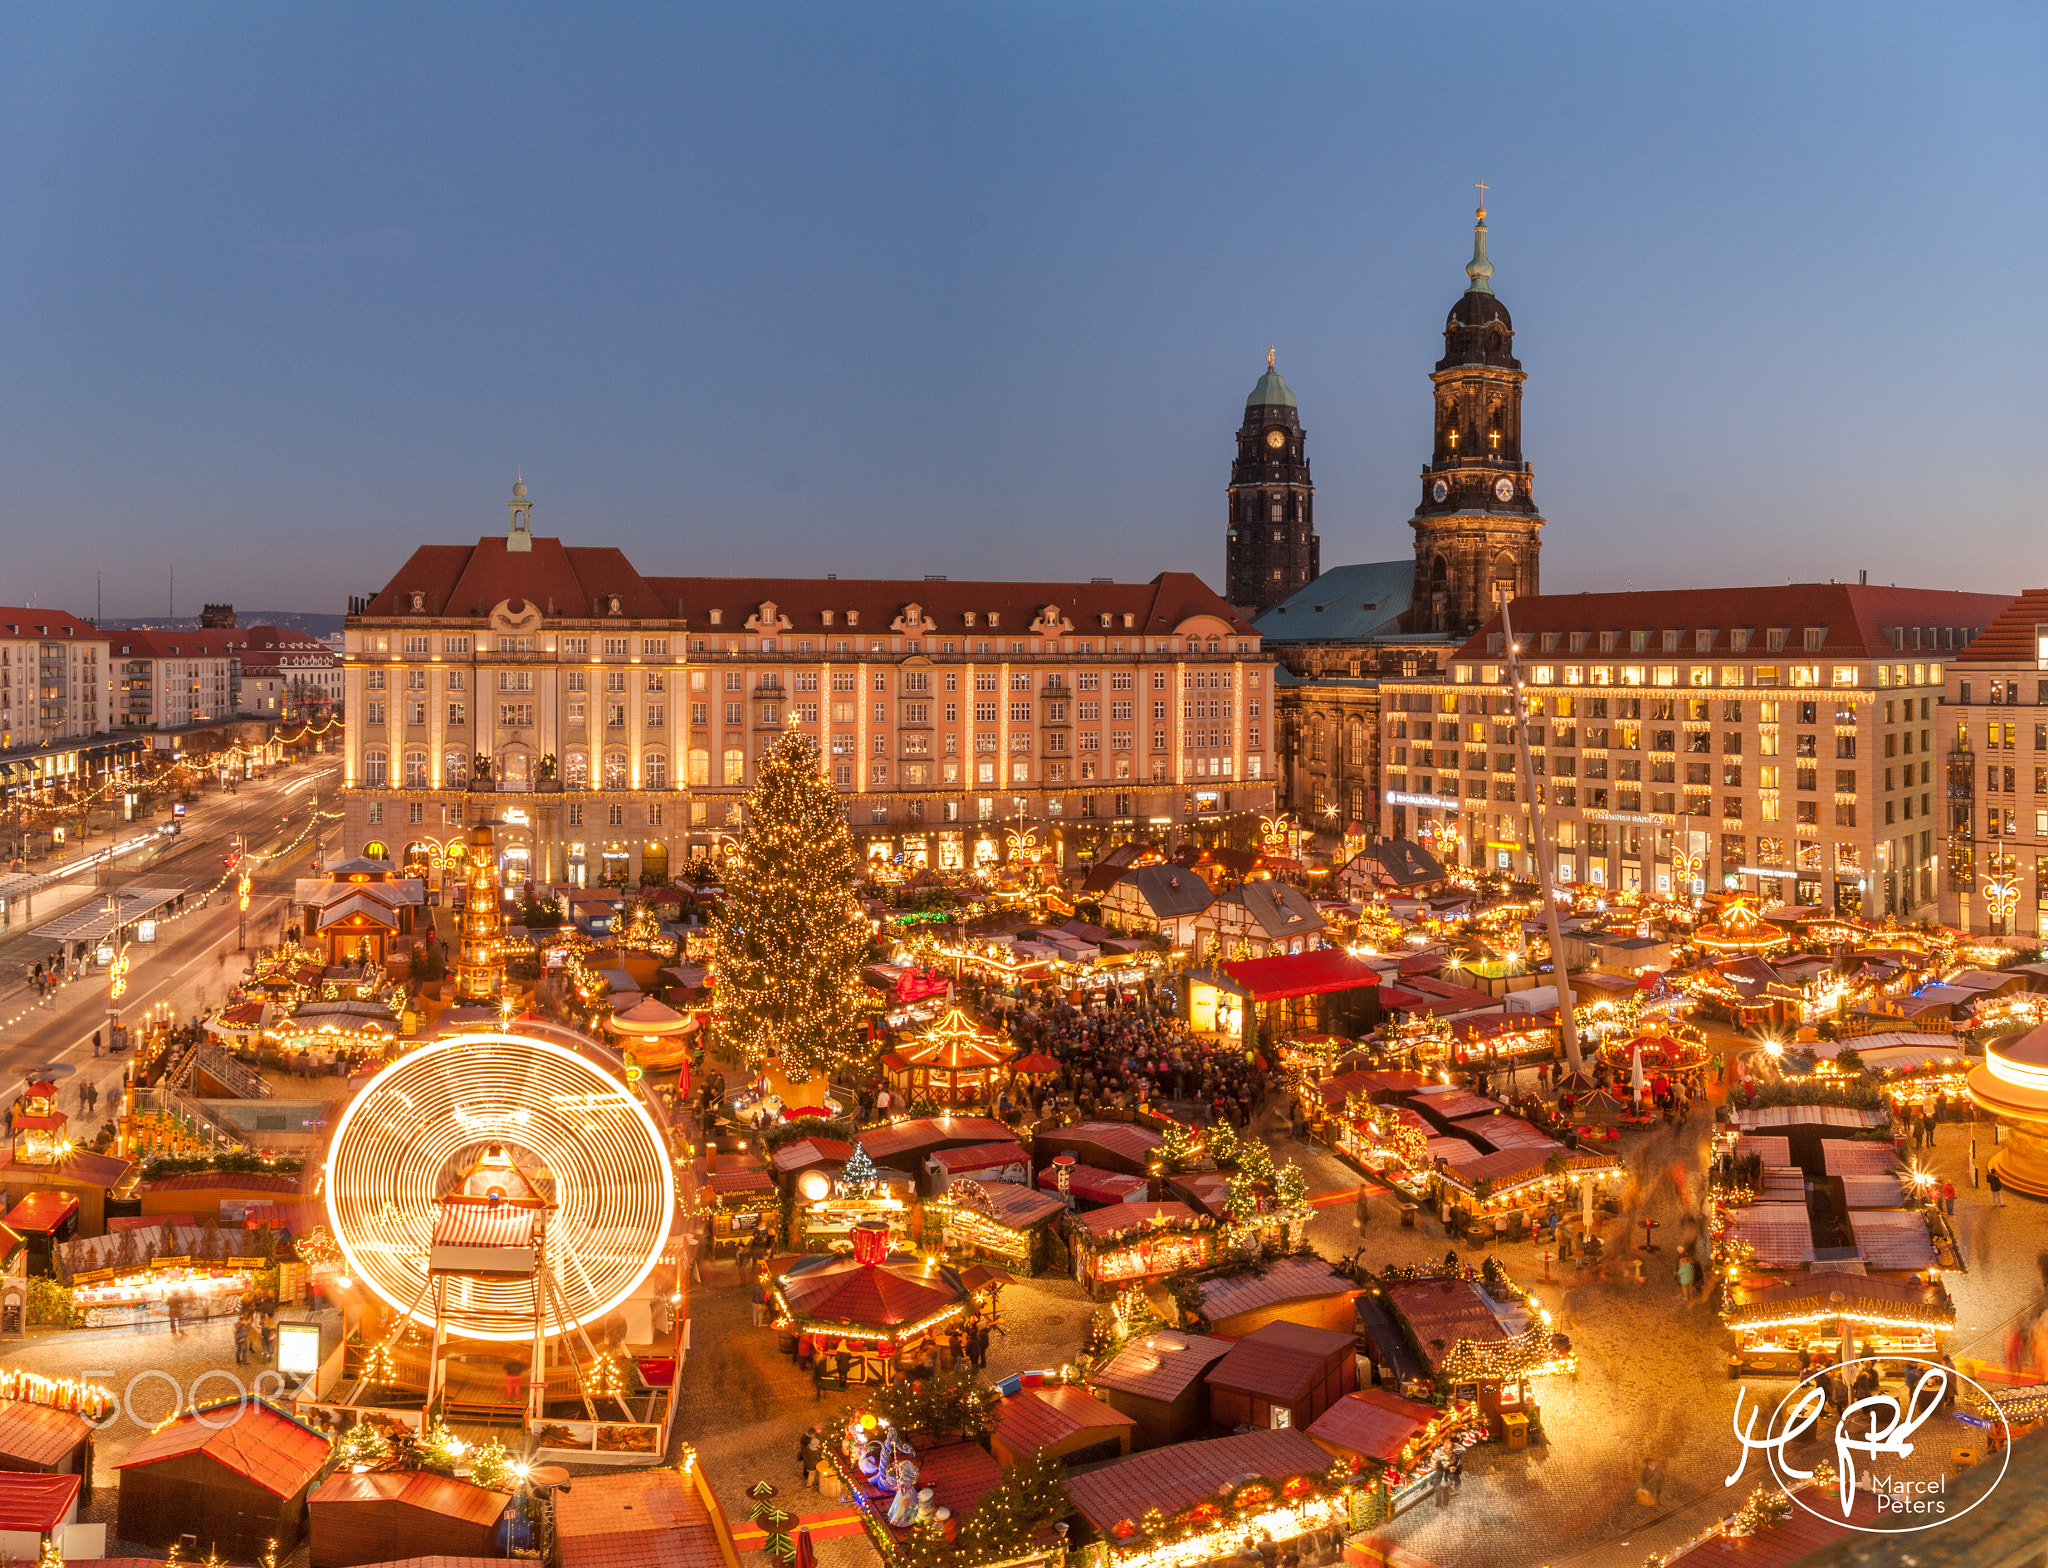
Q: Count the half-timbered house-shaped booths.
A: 3